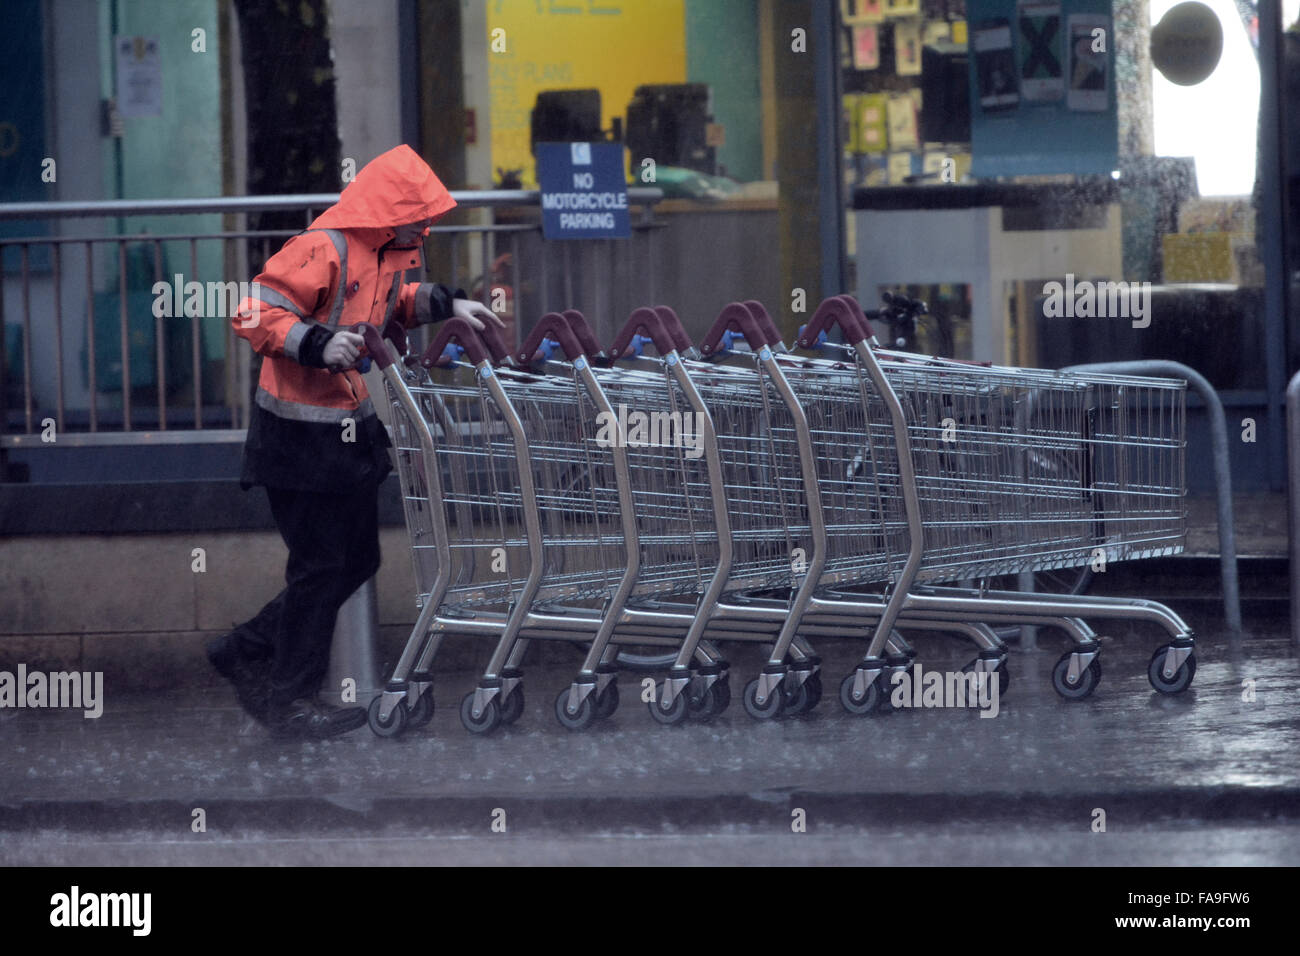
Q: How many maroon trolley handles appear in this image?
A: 12